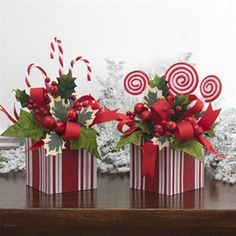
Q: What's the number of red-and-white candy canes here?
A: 3